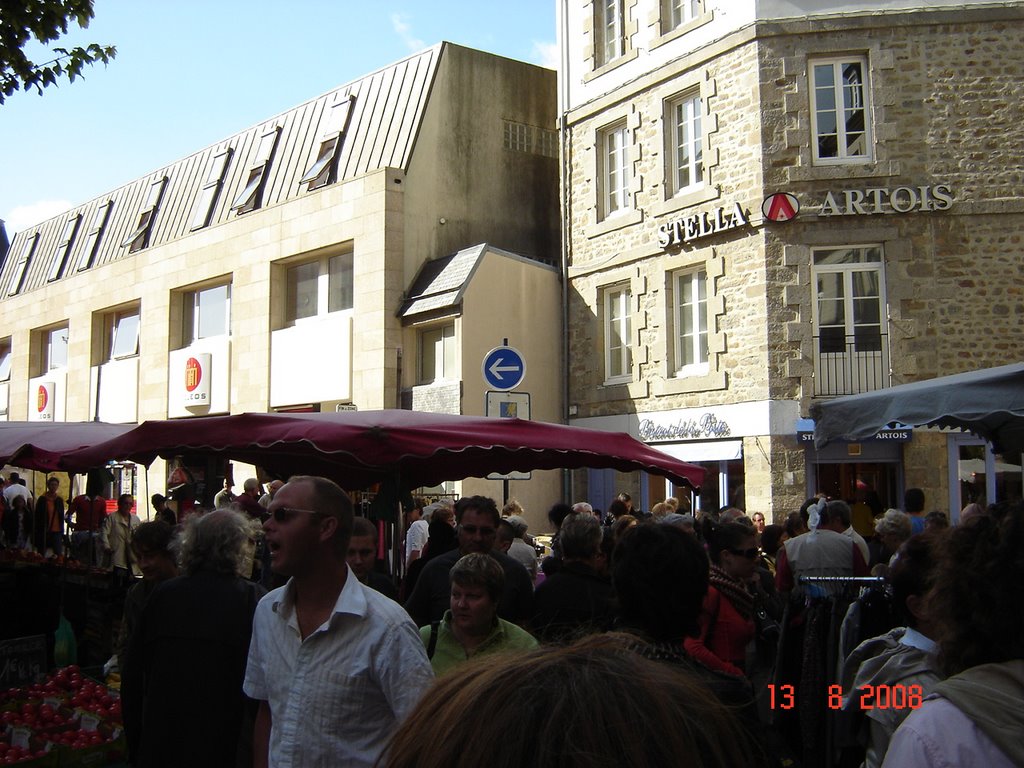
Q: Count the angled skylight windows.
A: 7